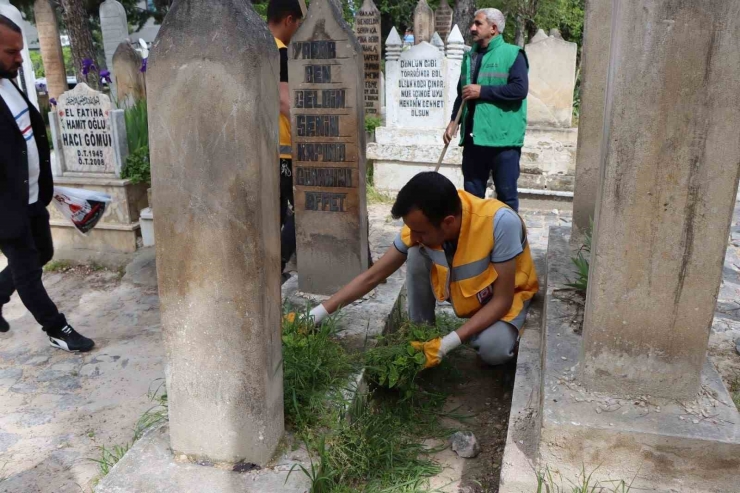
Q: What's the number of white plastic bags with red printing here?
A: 1